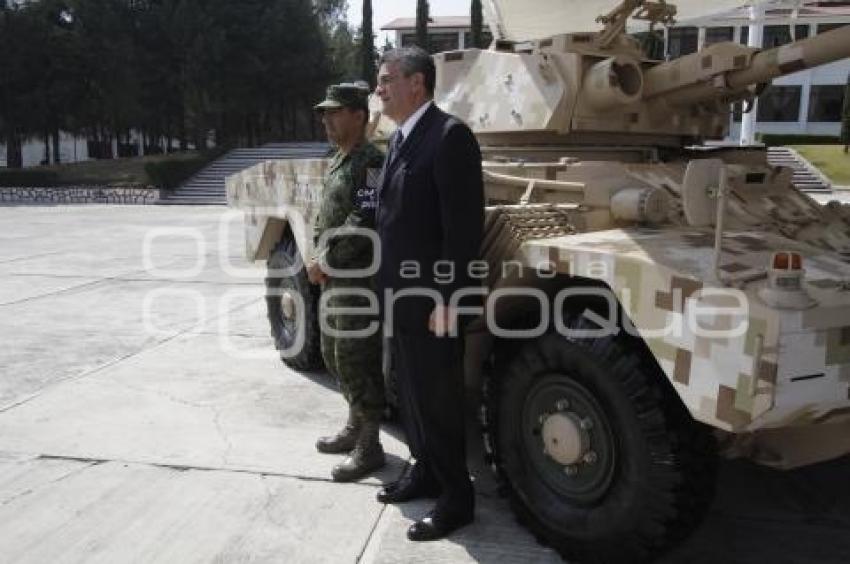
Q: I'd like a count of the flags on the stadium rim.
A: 0